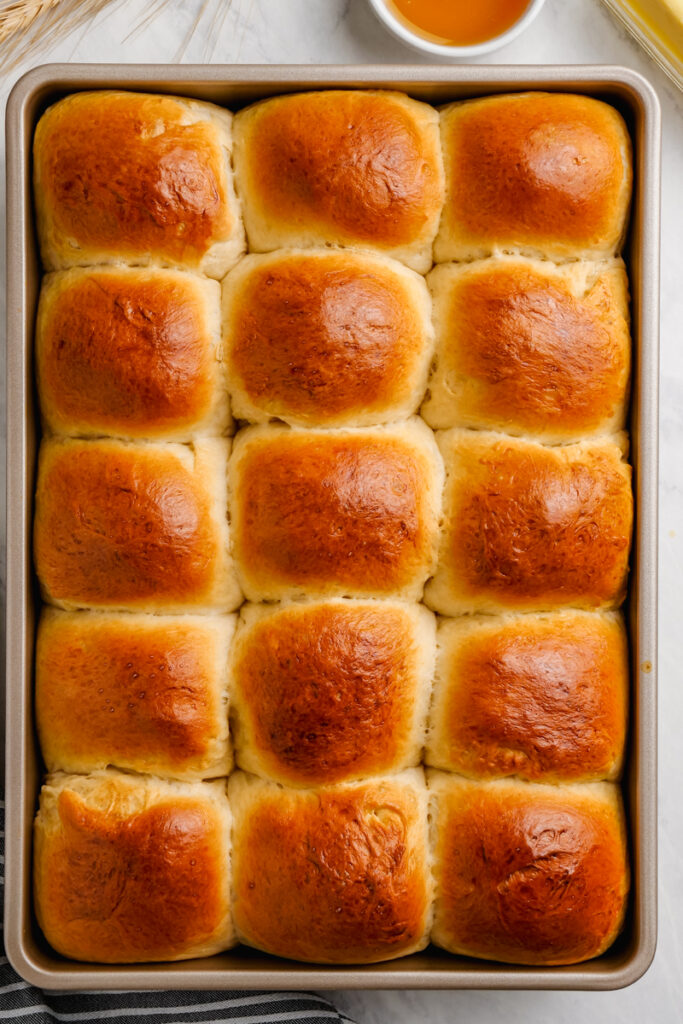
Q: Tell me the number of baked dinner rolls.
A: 15